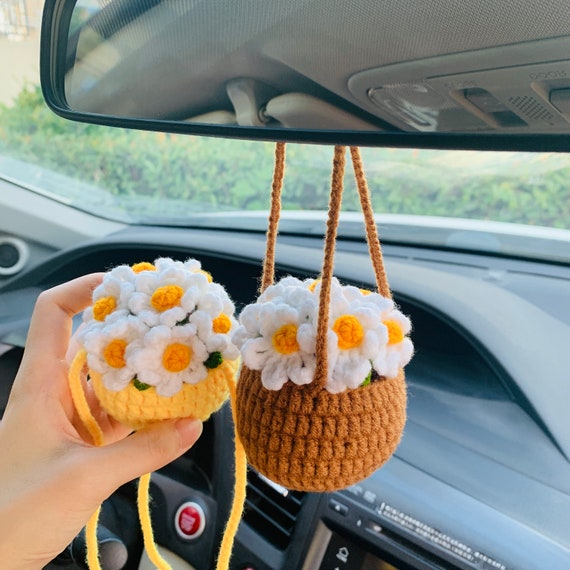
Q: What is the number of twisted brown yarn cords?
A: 3